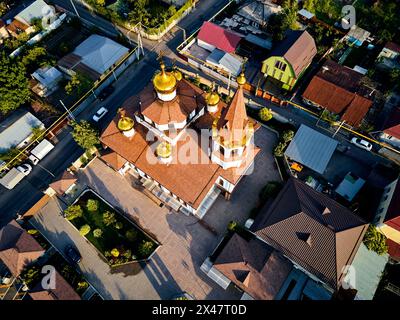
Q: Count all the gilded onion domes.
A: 6